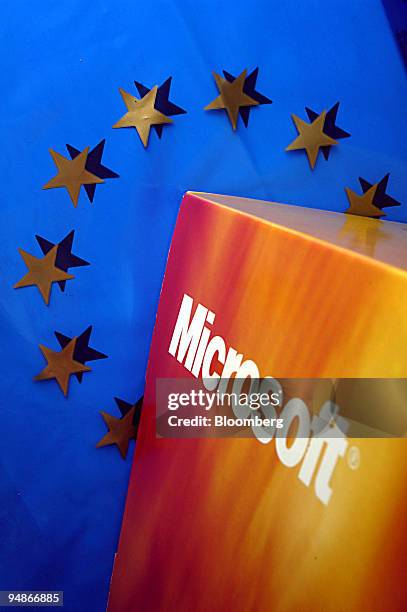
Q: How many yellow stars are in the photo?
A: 8